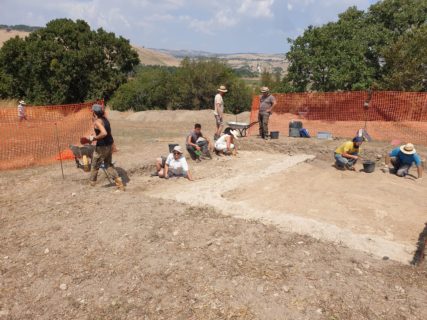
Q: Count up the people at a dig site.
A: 9